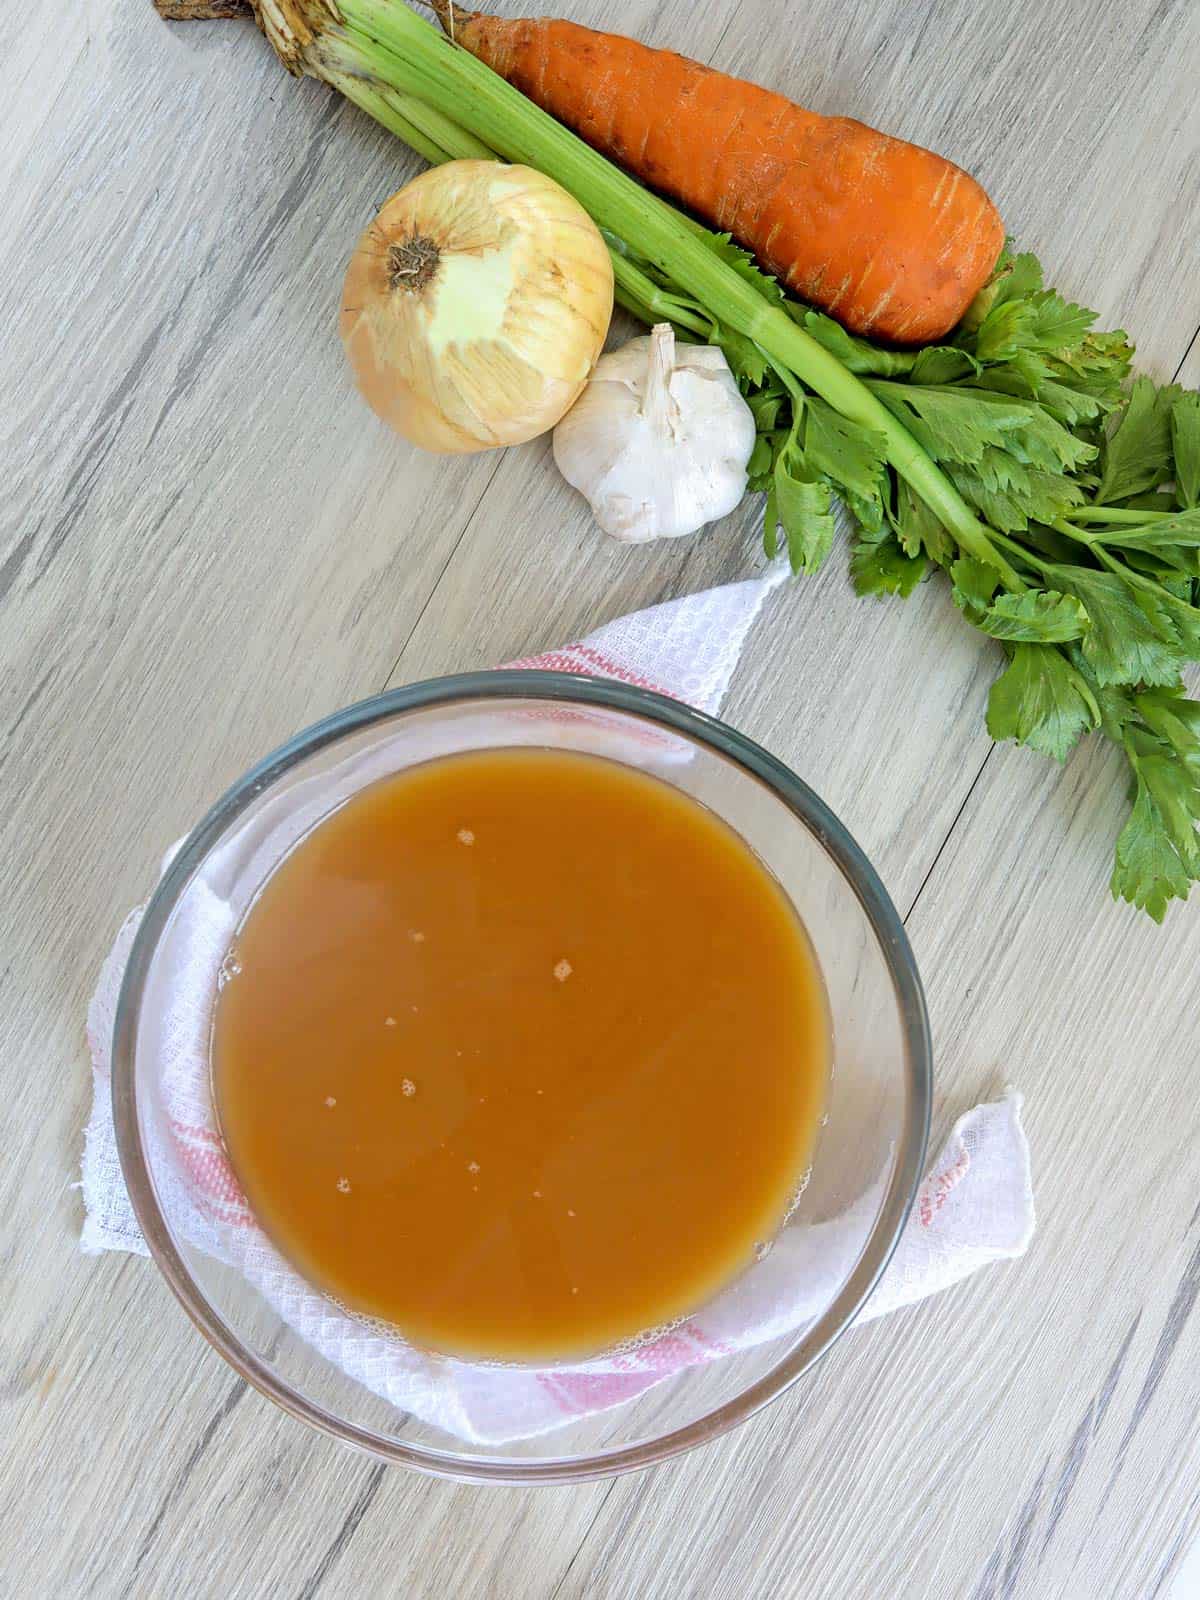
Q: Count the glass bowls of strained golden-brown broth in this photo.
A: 1